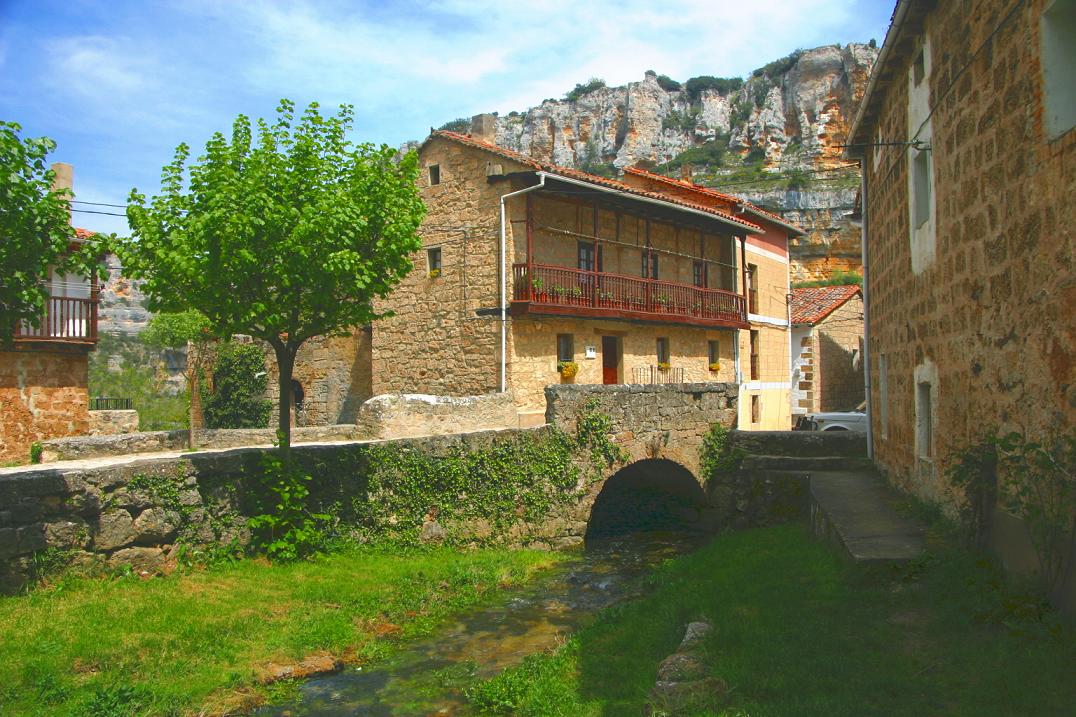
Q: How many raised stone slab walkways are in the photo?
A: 1